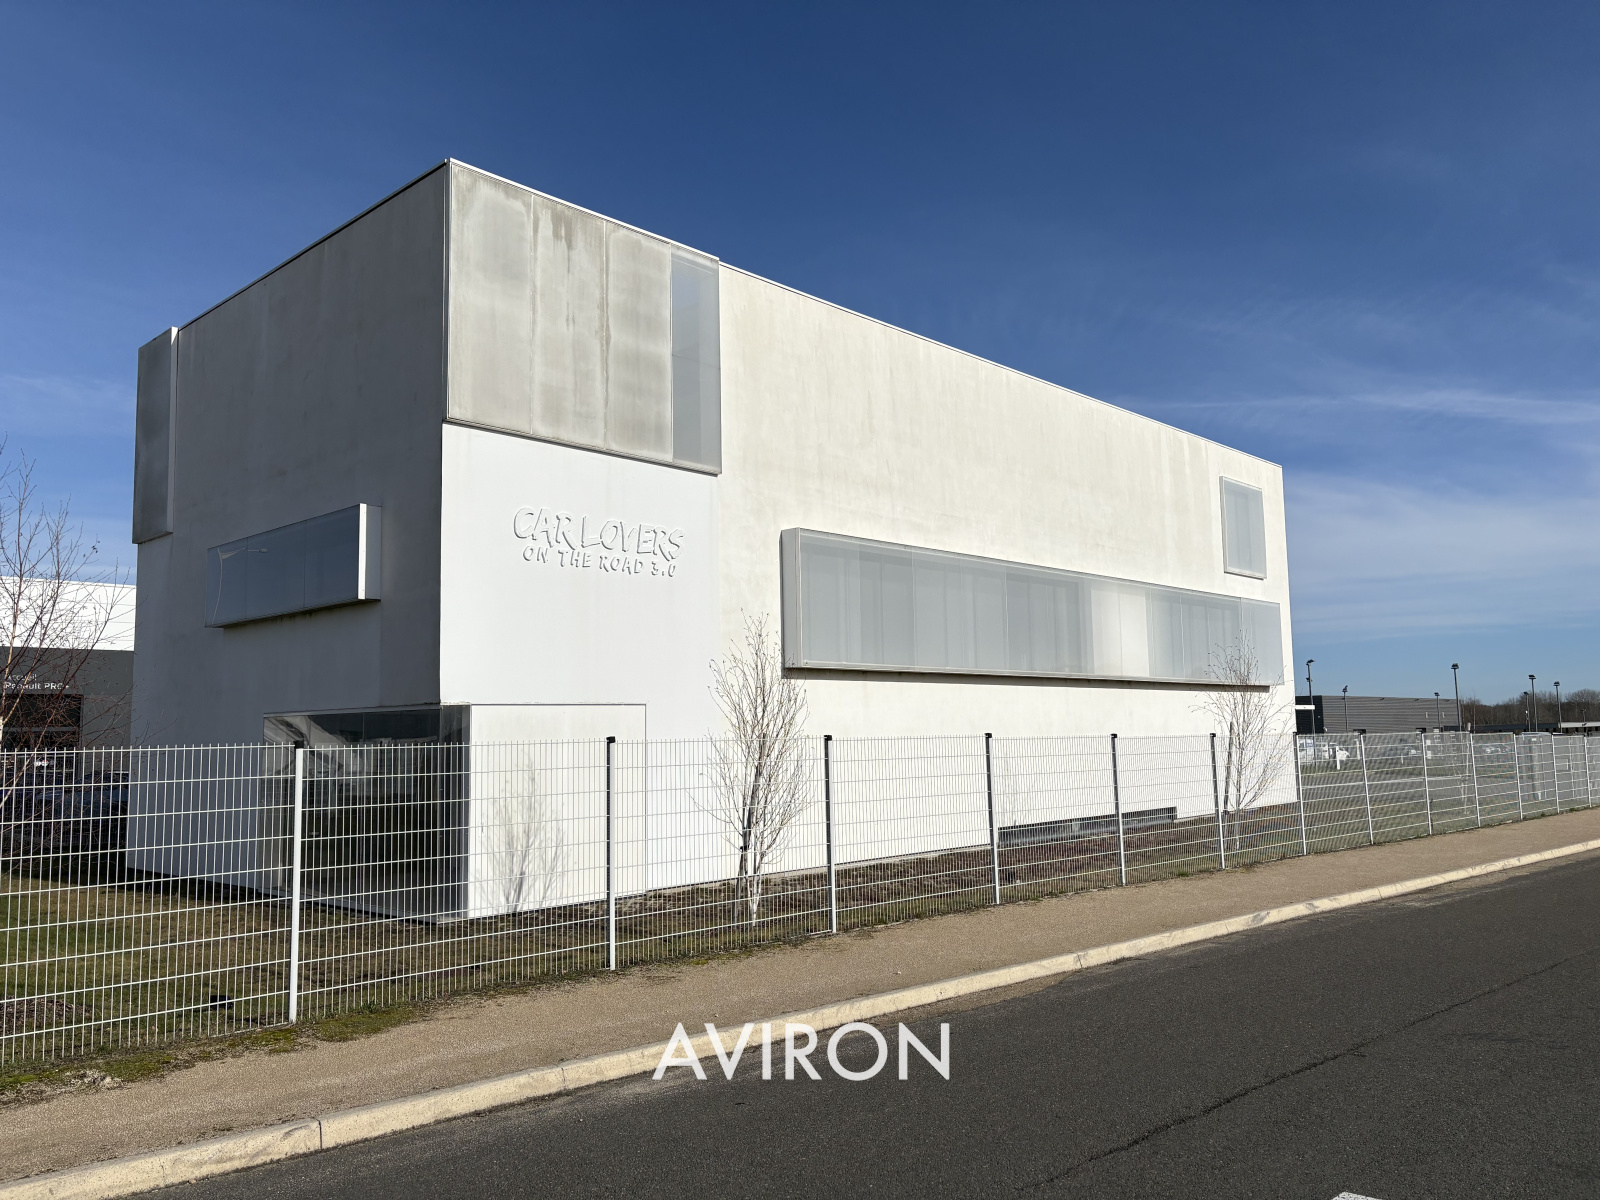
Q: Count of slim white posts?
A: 13